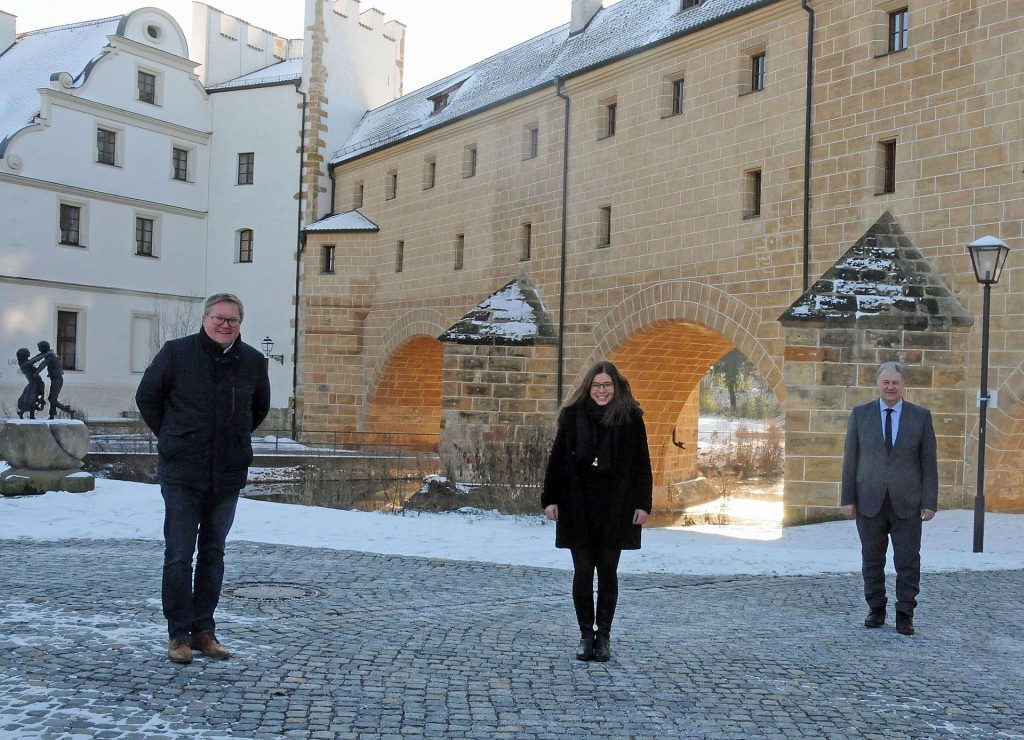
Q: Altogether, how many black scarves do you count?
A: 1